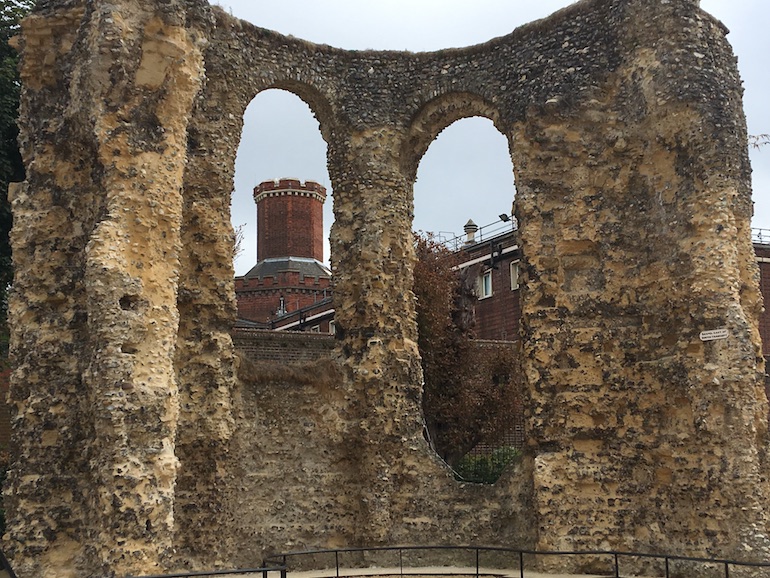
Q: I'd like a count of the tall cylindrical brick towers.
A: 1